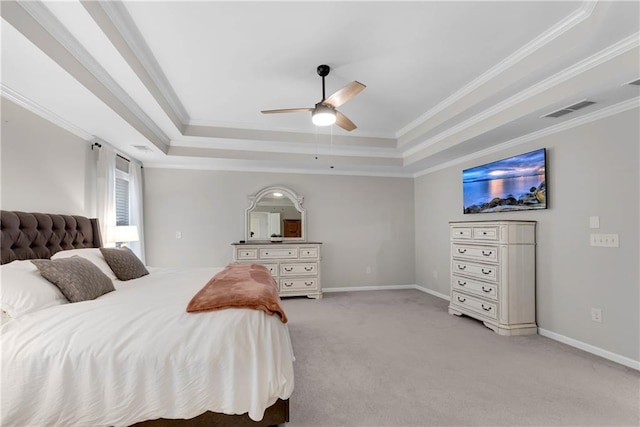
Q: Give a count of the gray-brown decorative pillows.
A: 2